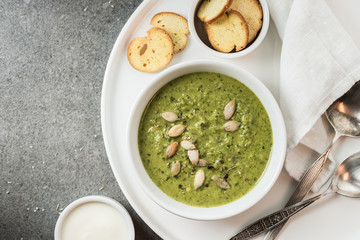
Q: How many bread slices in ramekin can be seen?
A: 3